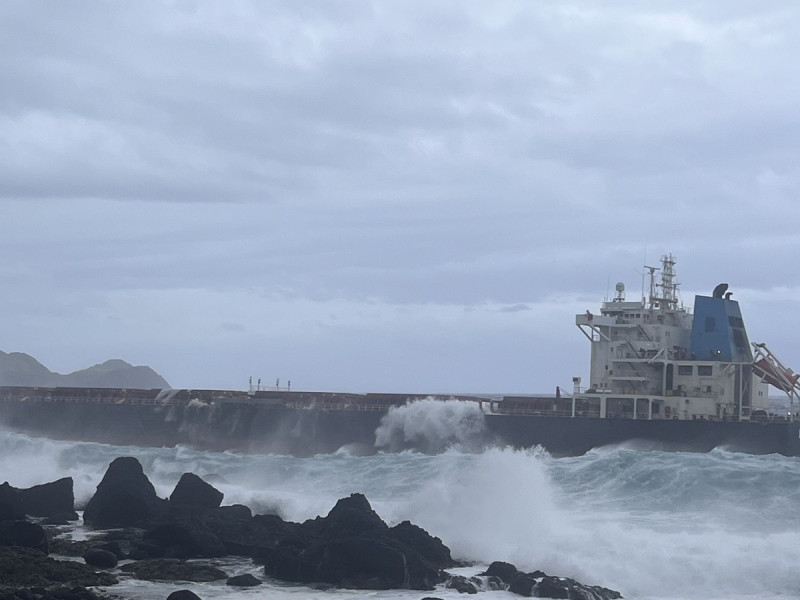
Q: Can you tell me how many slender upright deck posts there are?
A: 4